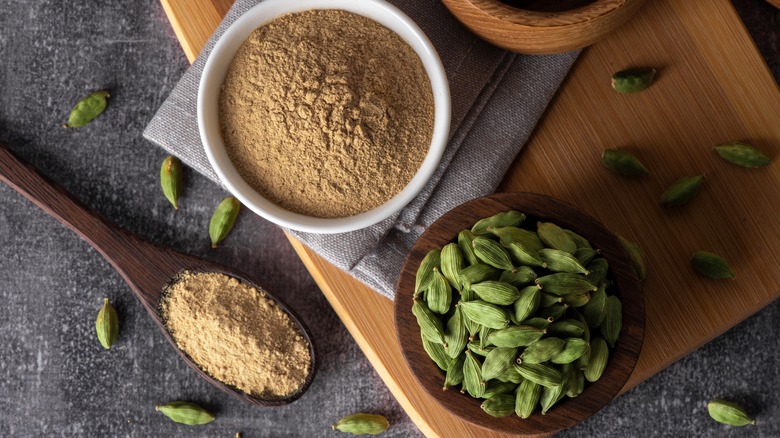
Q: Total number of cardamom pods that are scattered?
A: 13